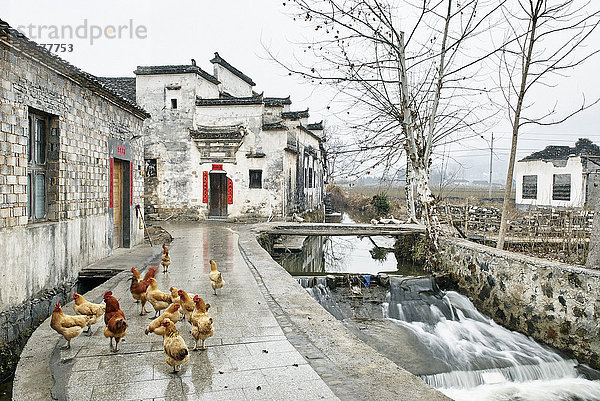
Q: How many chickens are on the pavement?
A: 13